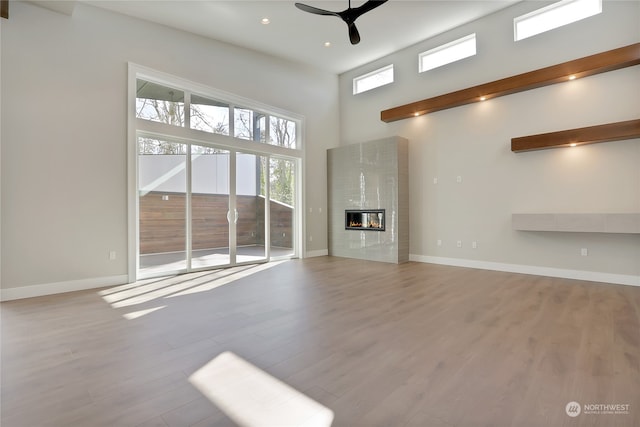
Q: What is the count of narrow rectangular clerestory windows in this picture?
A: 3